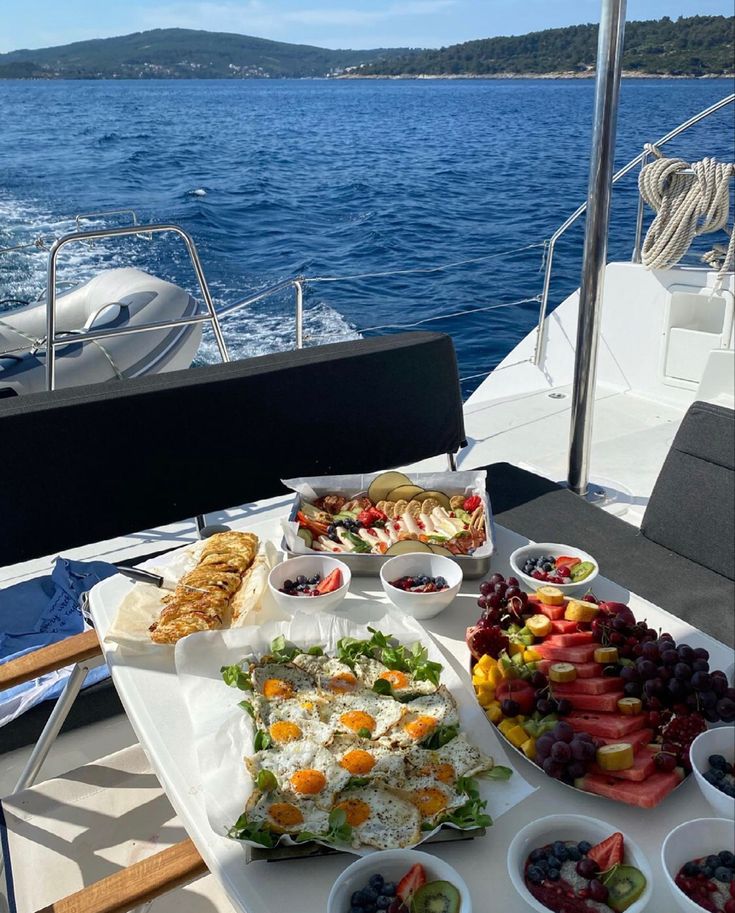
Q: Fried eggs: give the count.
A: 12